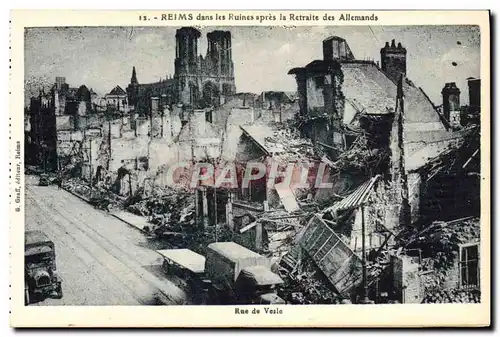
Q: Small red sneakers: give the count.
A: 0